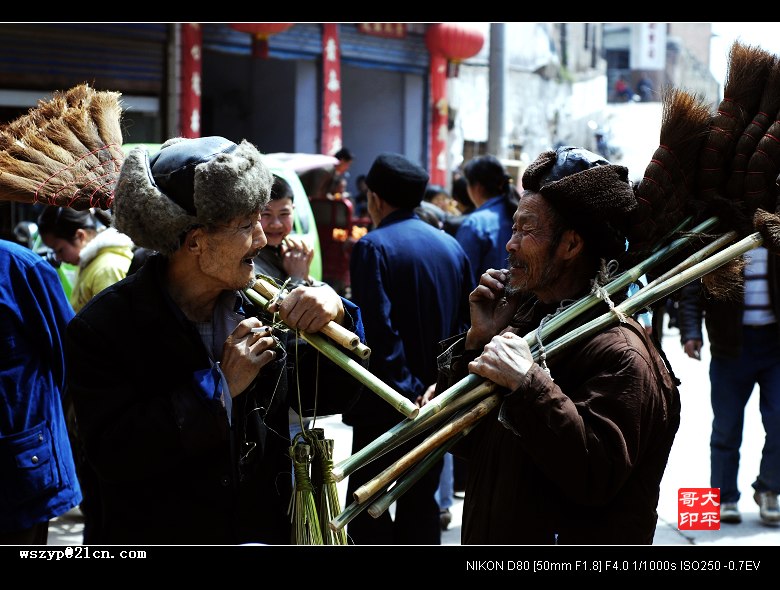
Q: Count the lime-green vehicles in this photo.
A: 1